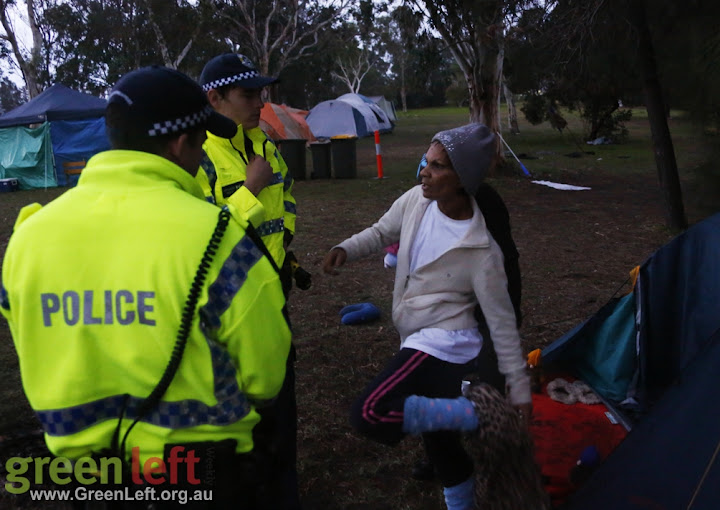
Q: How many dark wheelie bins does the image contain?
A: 3